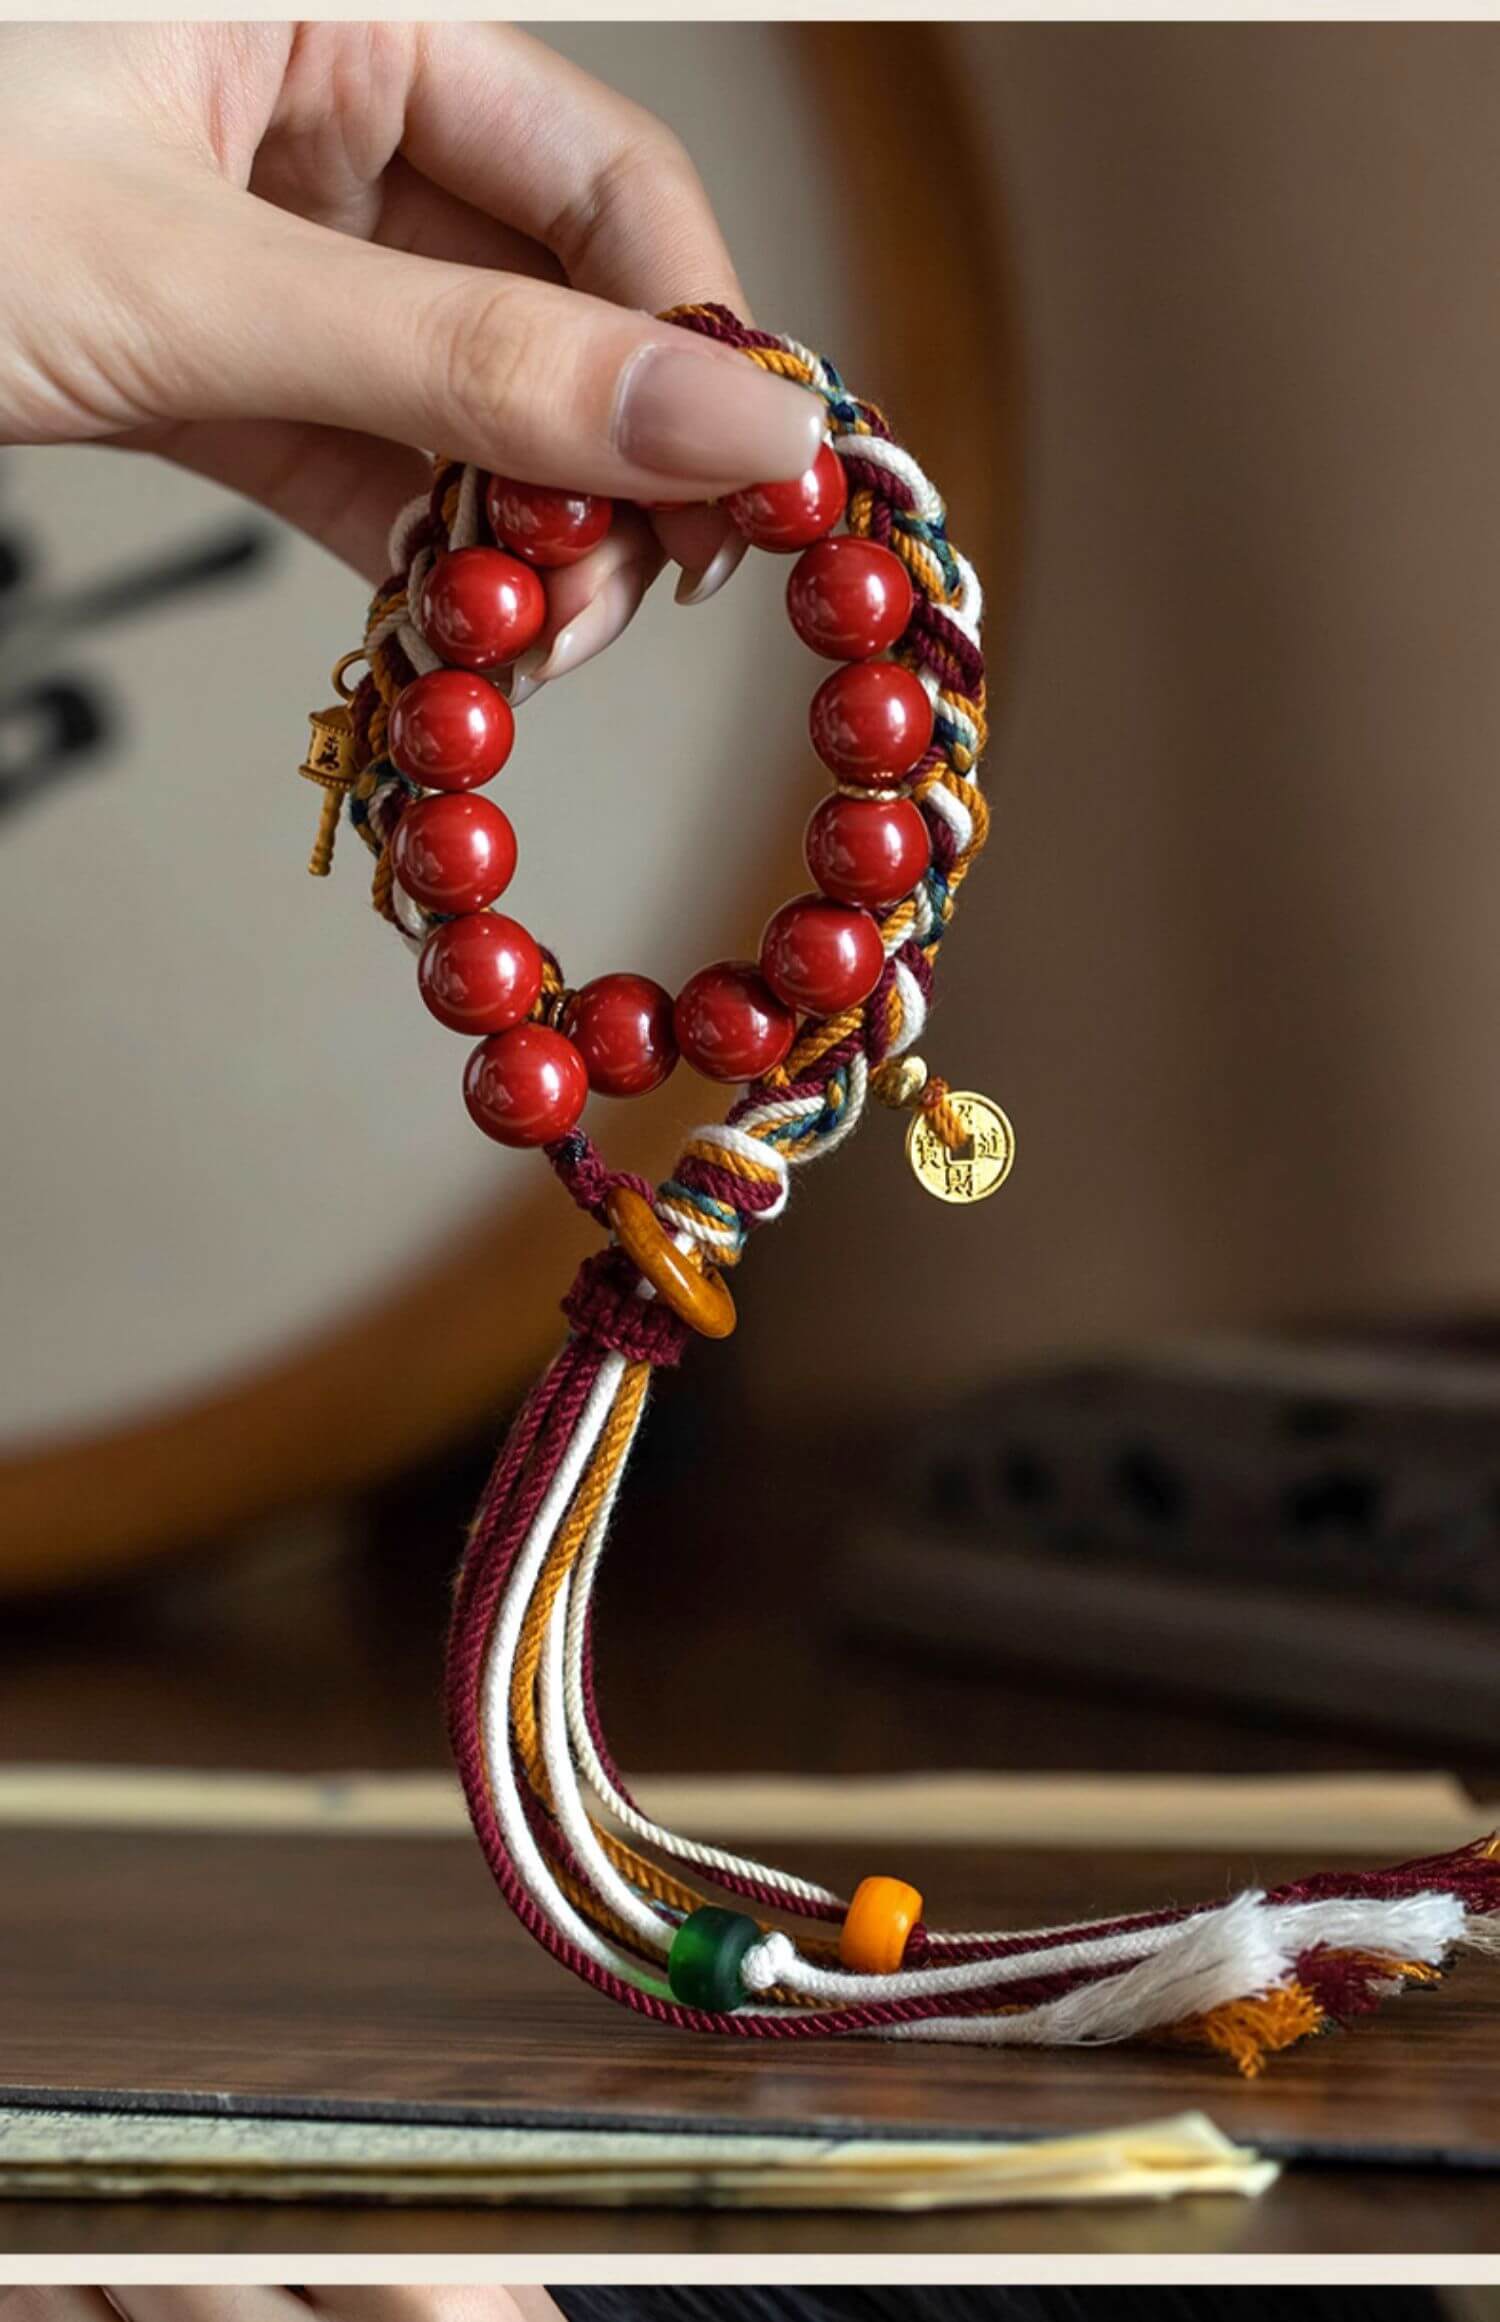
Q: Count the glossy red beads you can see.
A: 13